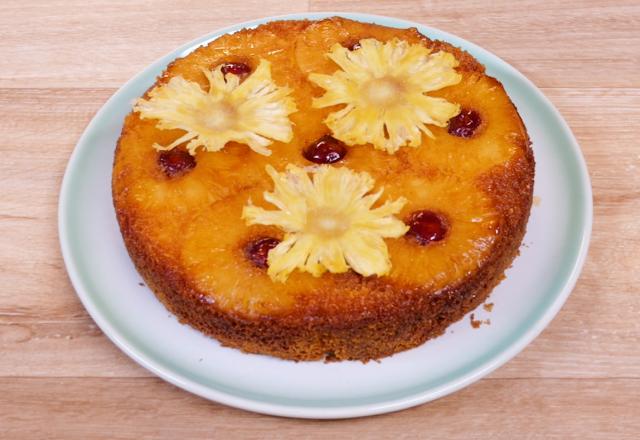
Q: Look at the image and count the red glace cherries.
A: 7